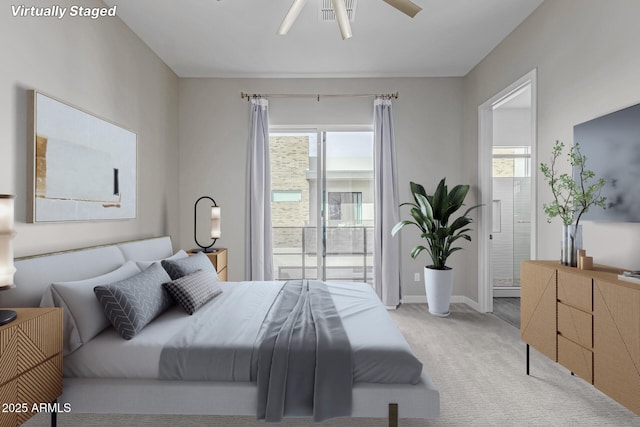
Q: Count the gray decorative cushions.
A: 3